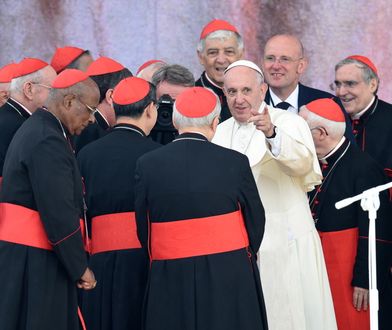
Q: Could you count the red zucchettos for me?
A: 11